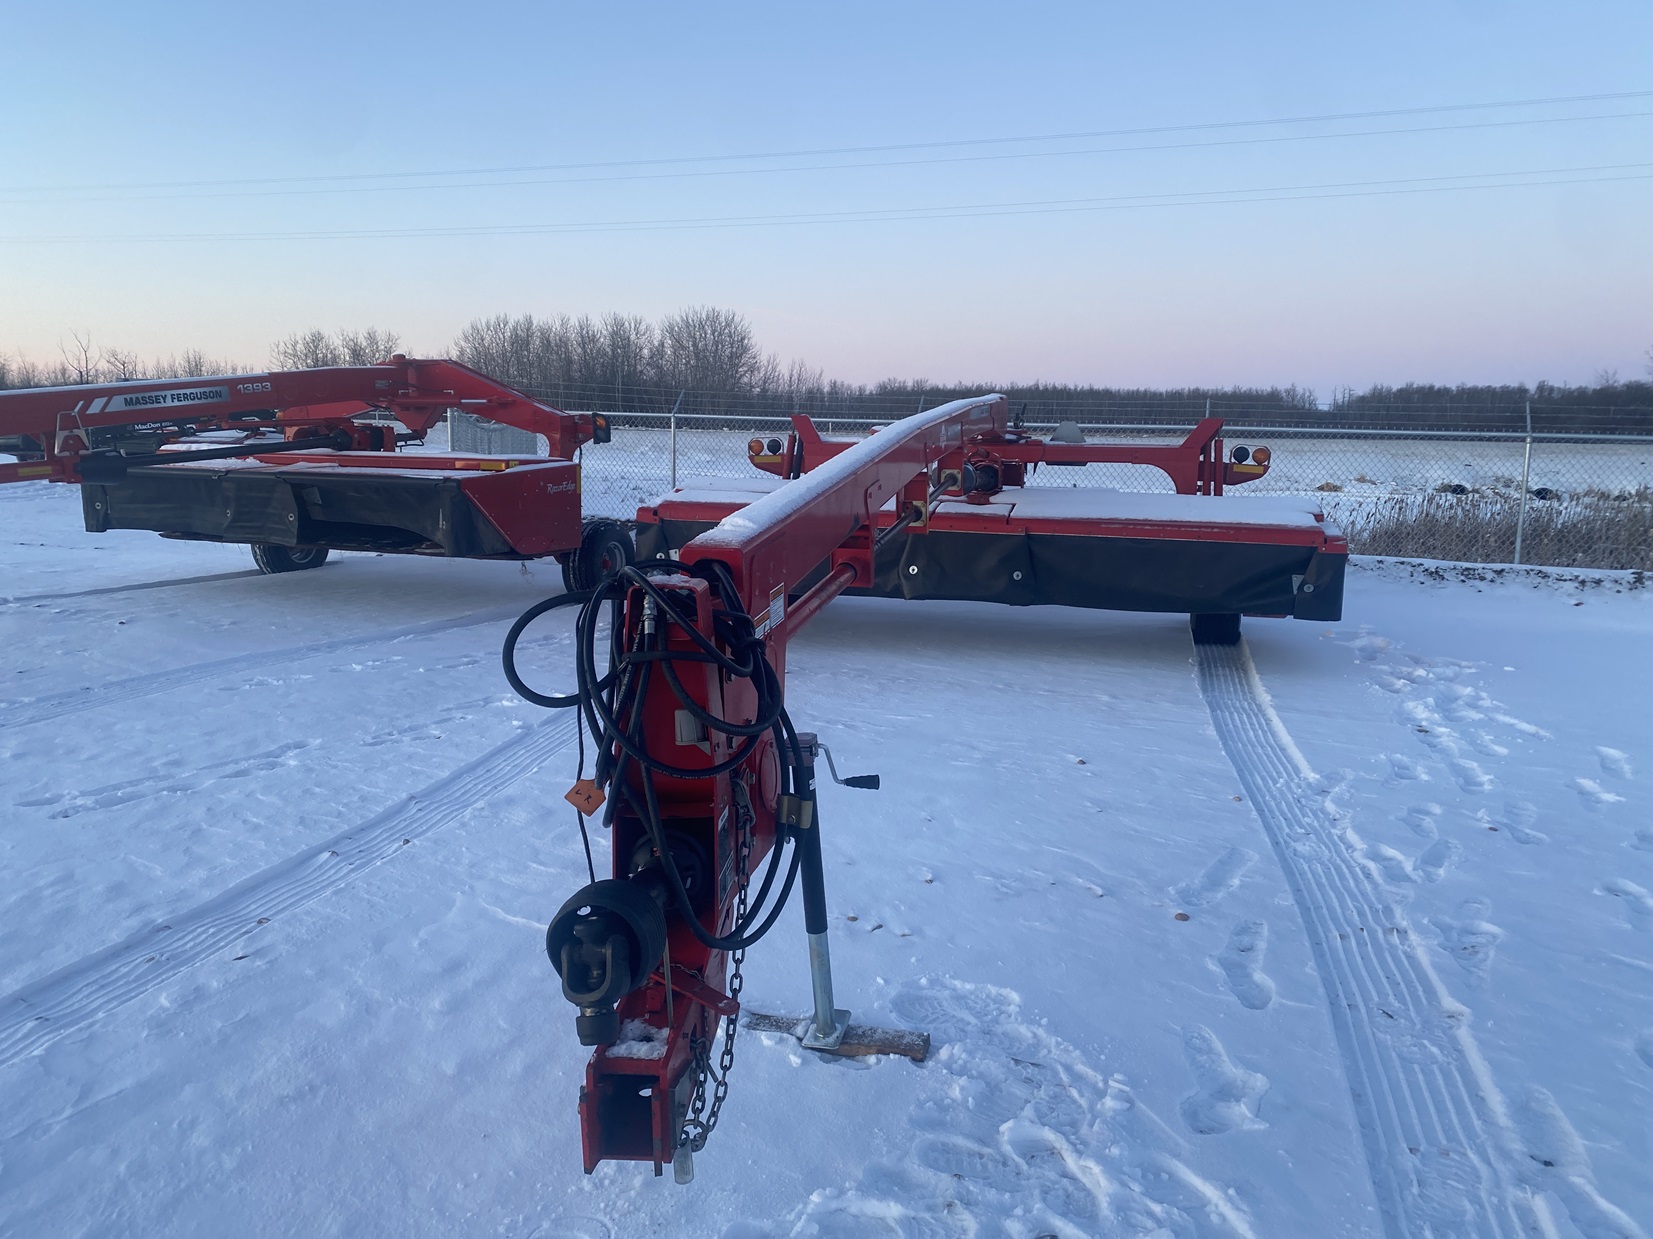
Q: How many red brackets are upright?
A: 2